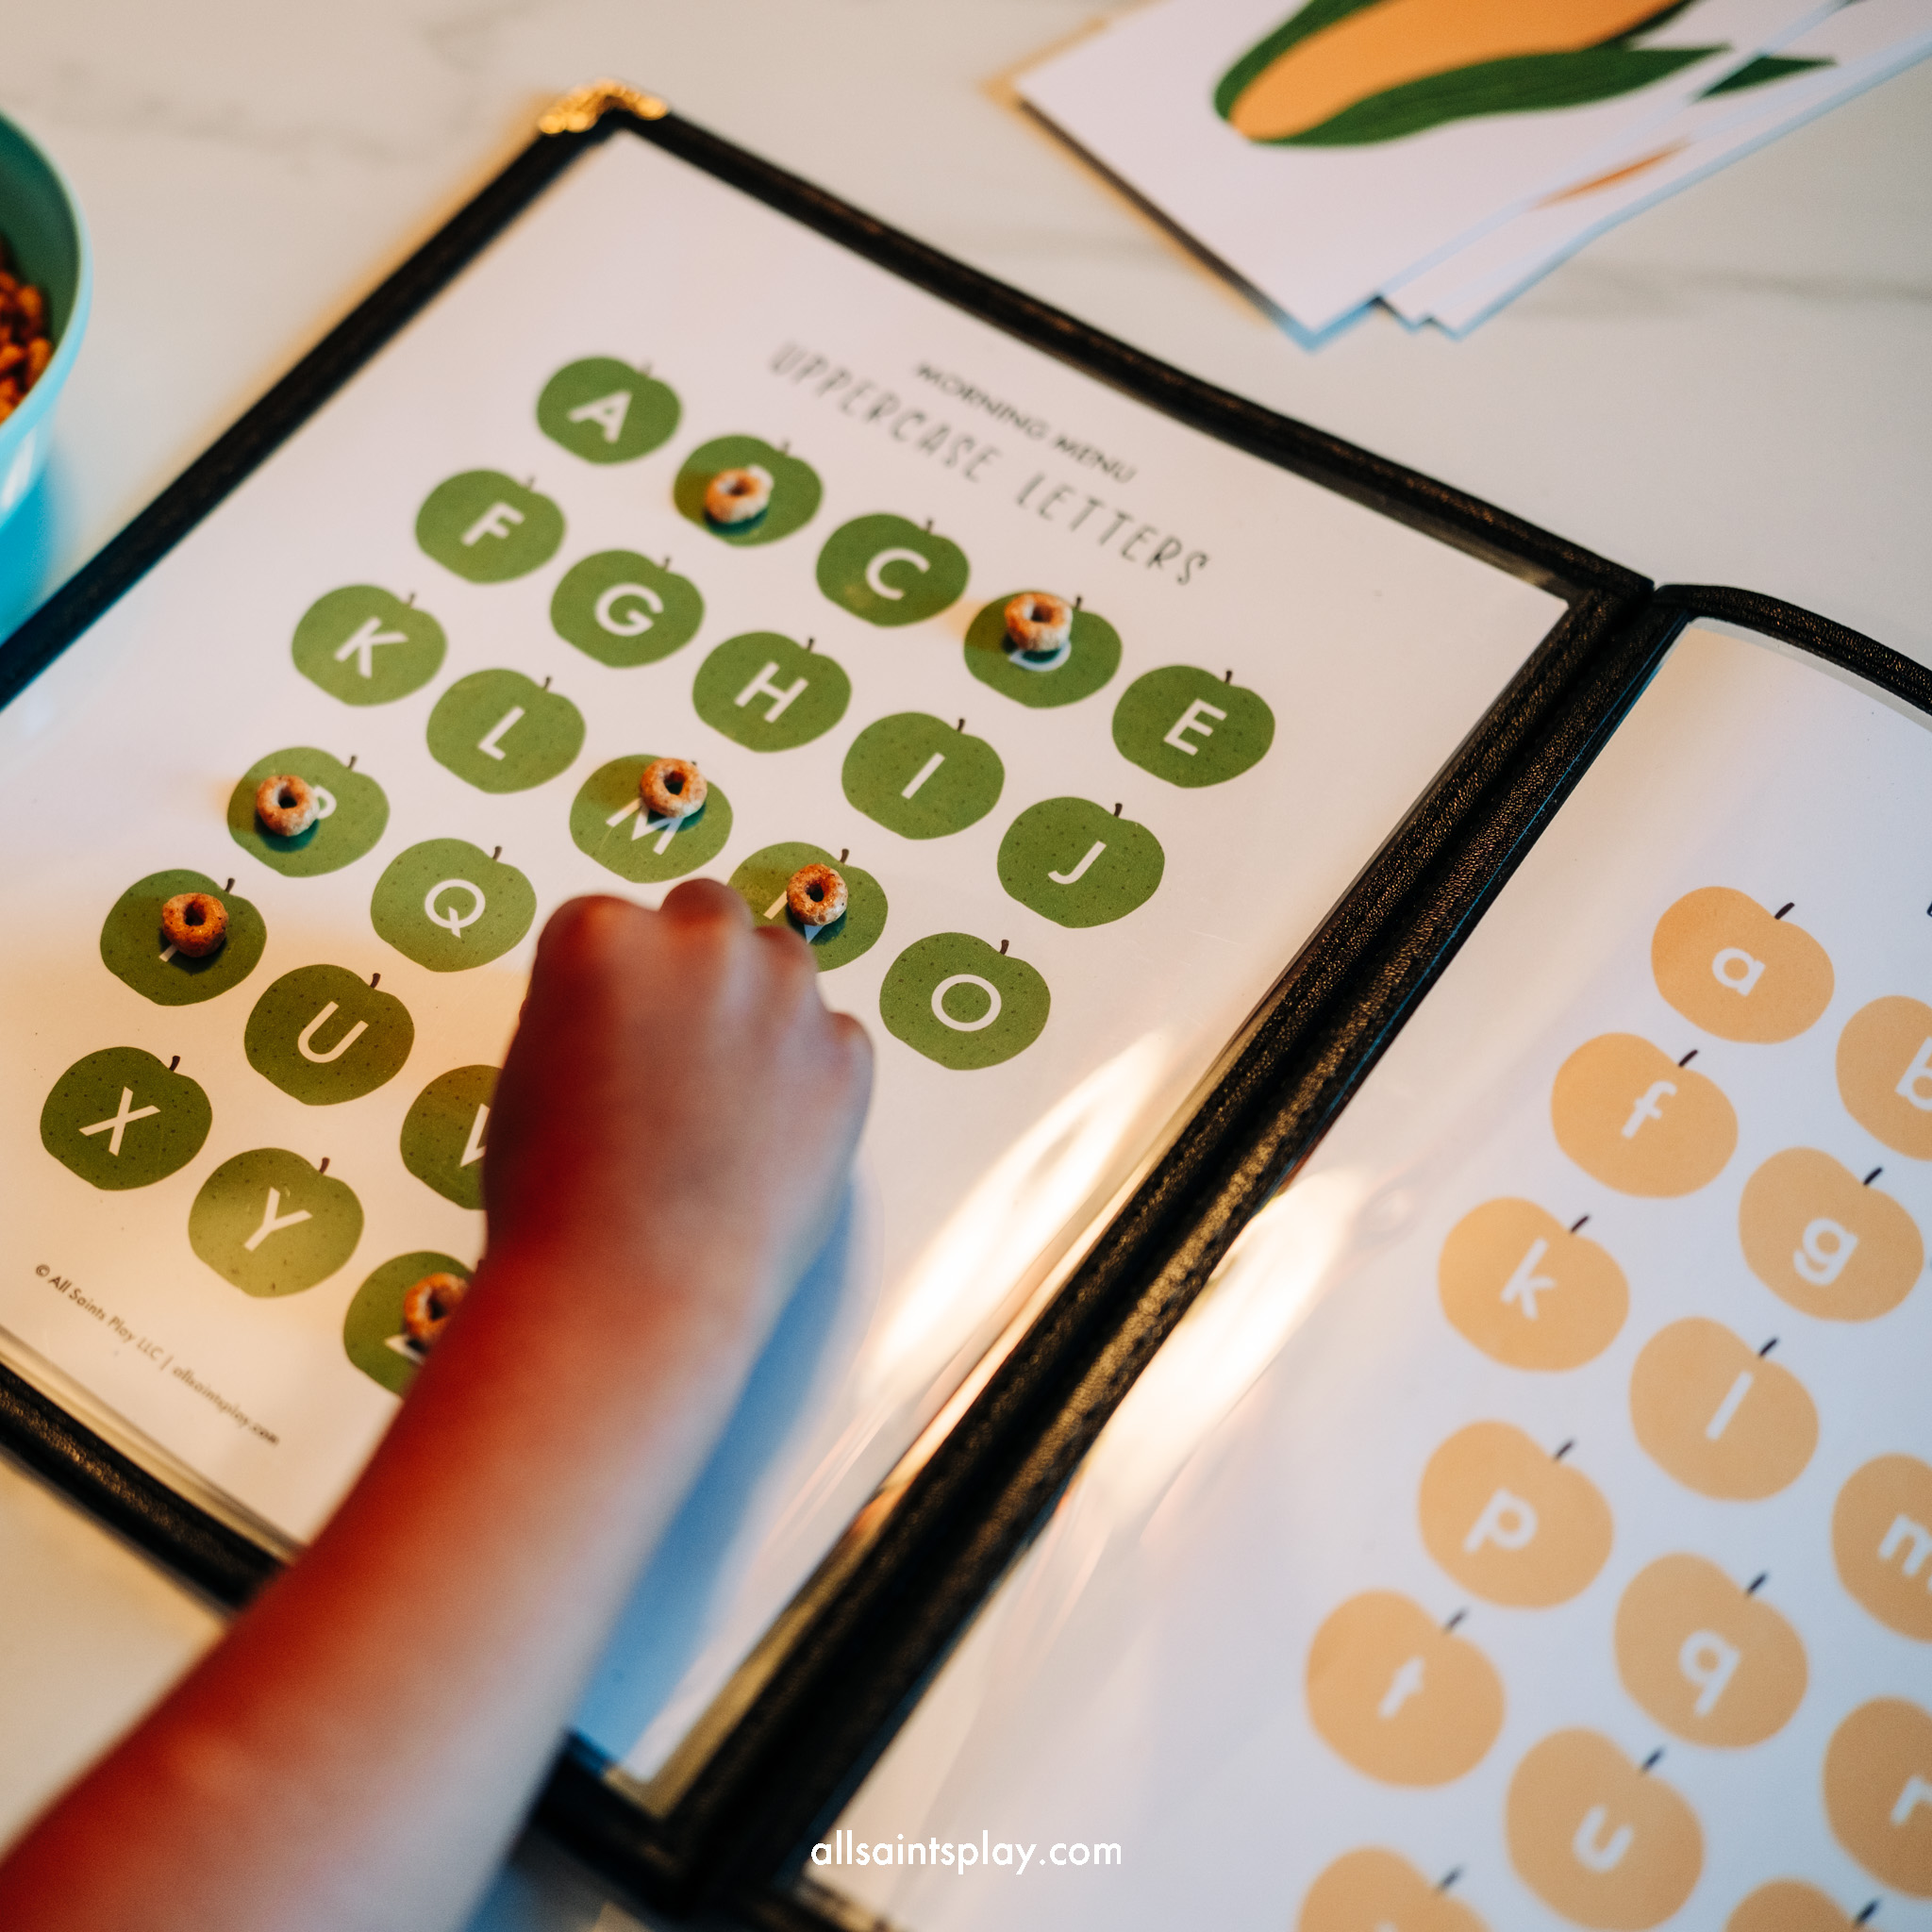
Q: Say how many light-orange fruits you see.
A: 14